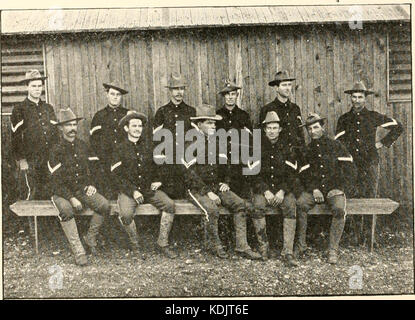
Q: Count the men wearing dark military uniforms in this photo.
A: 11